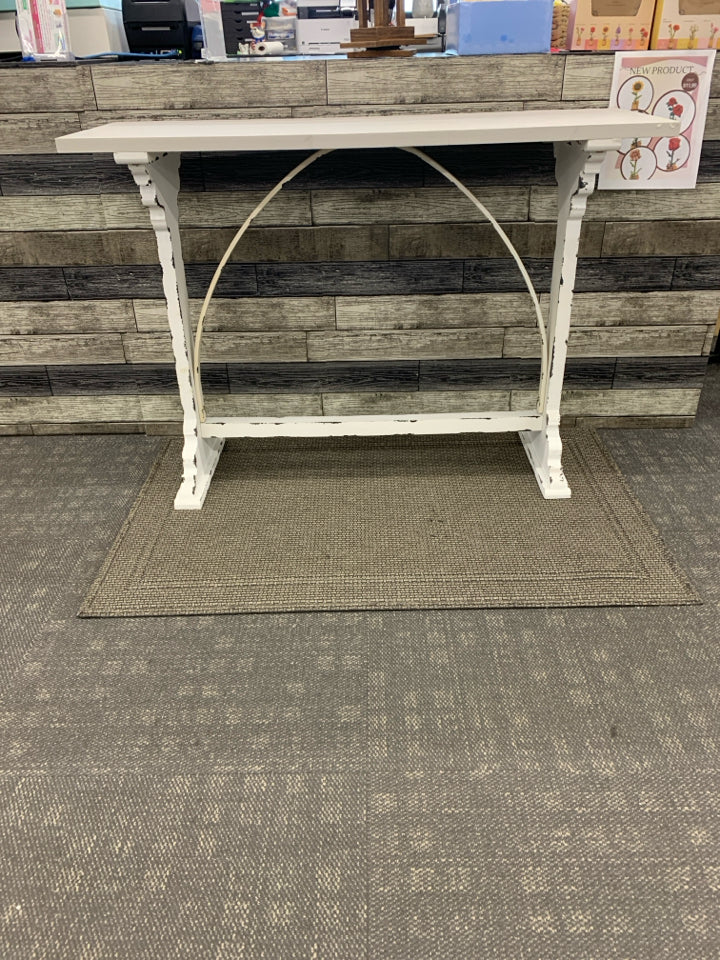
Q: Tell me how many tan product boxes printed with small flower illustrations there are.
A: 2